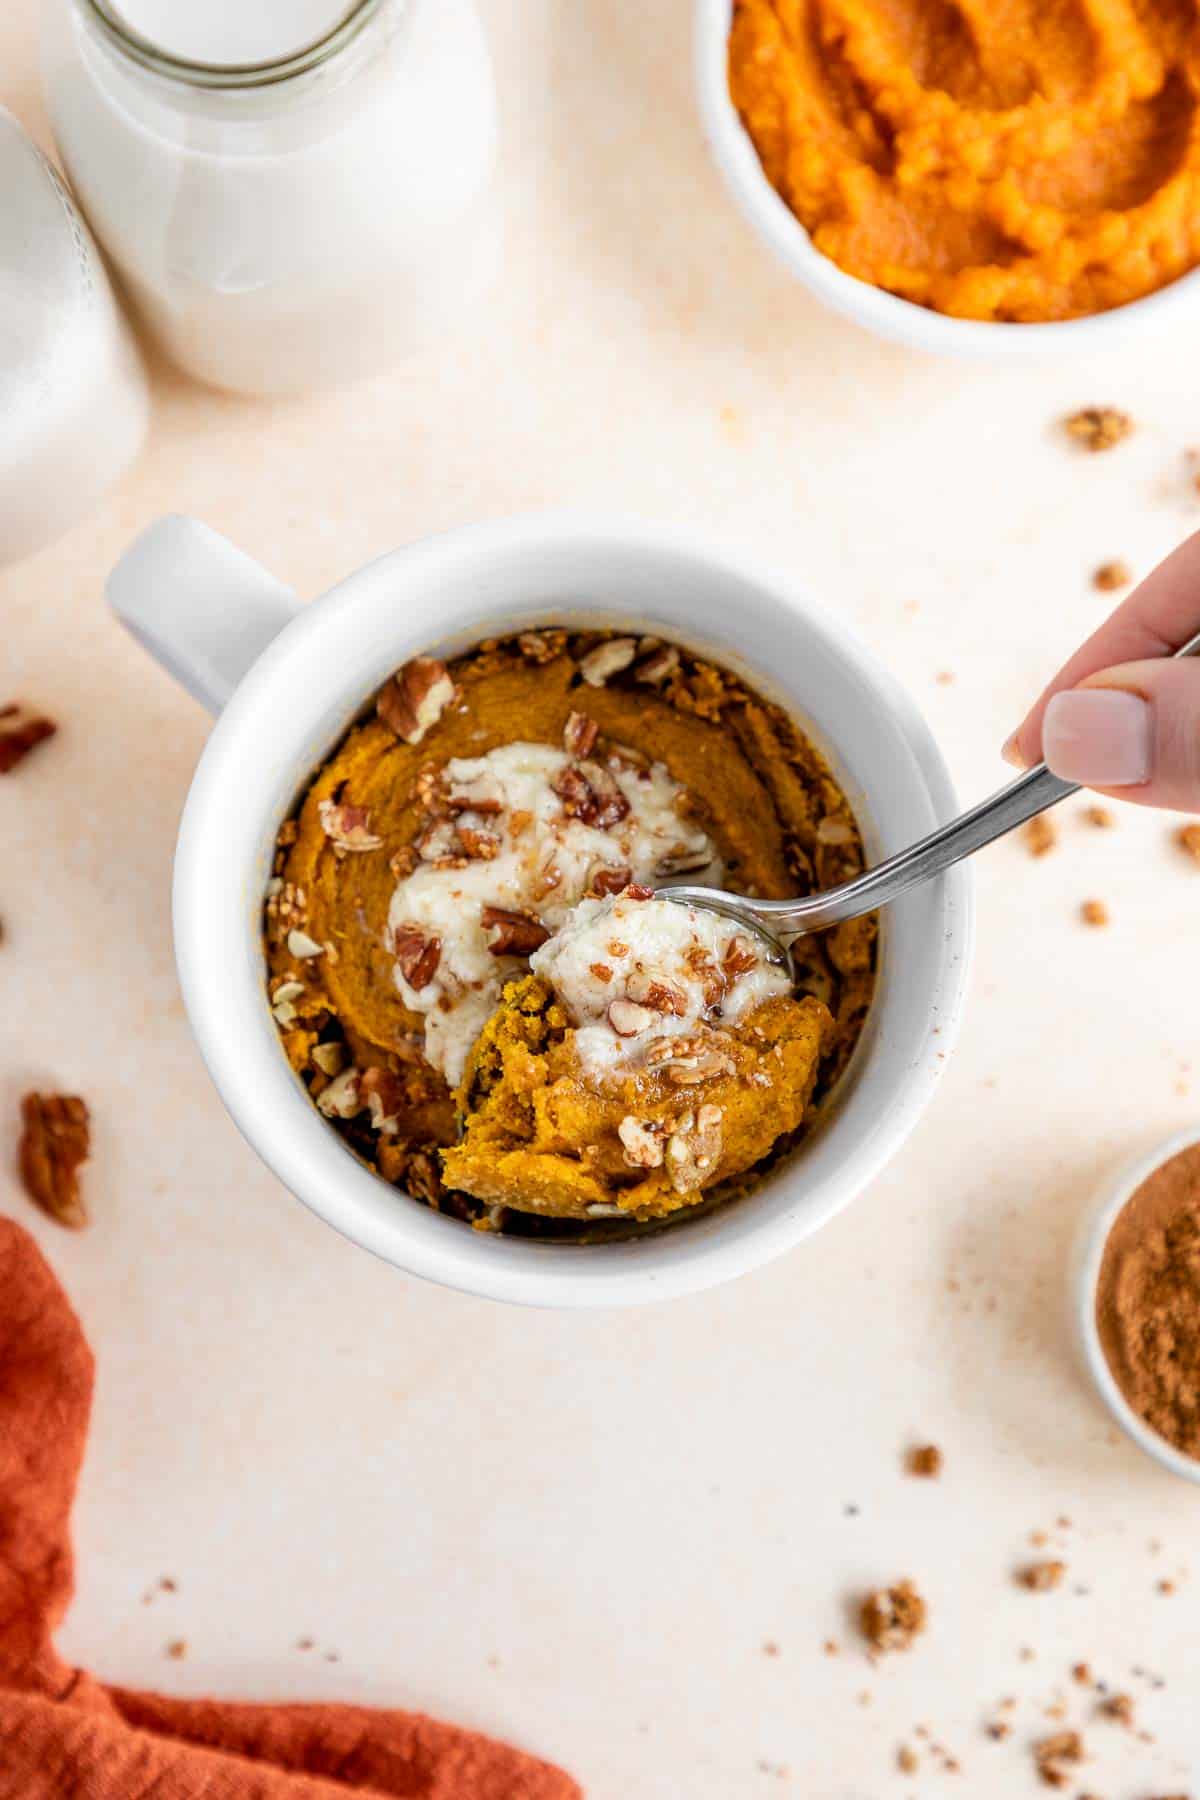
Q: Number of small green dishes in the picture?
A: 0